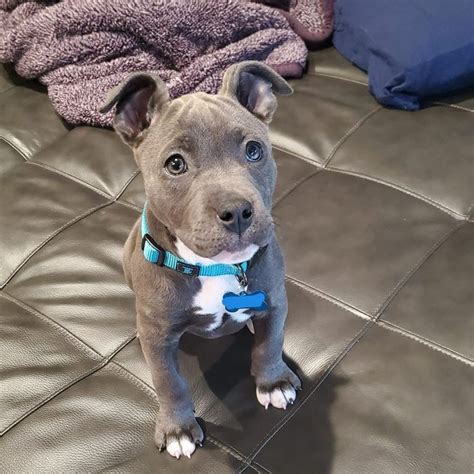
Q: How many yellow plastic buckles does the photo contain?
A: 0